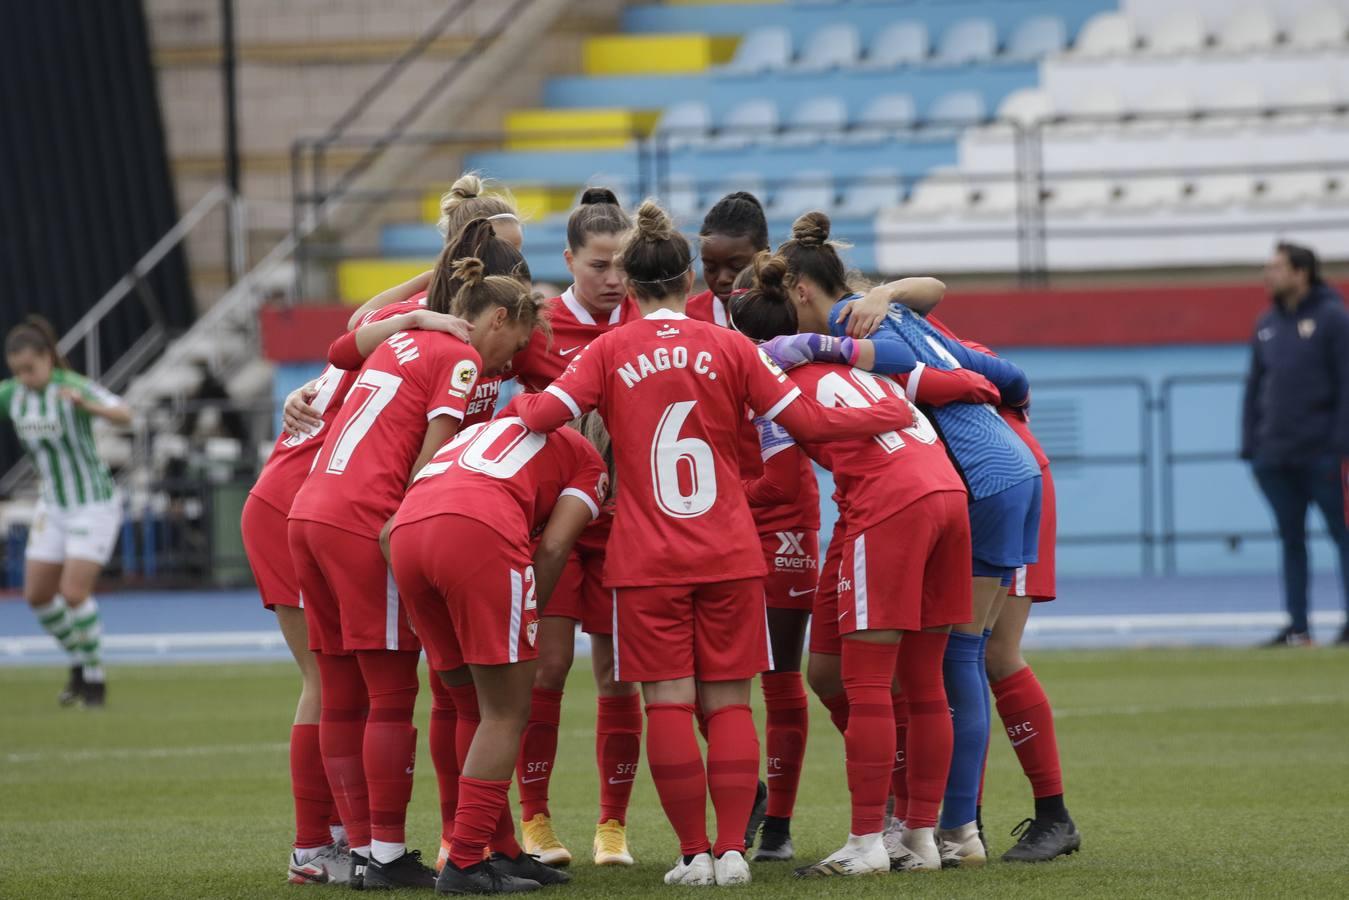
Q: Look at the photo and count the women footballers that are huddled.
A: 11